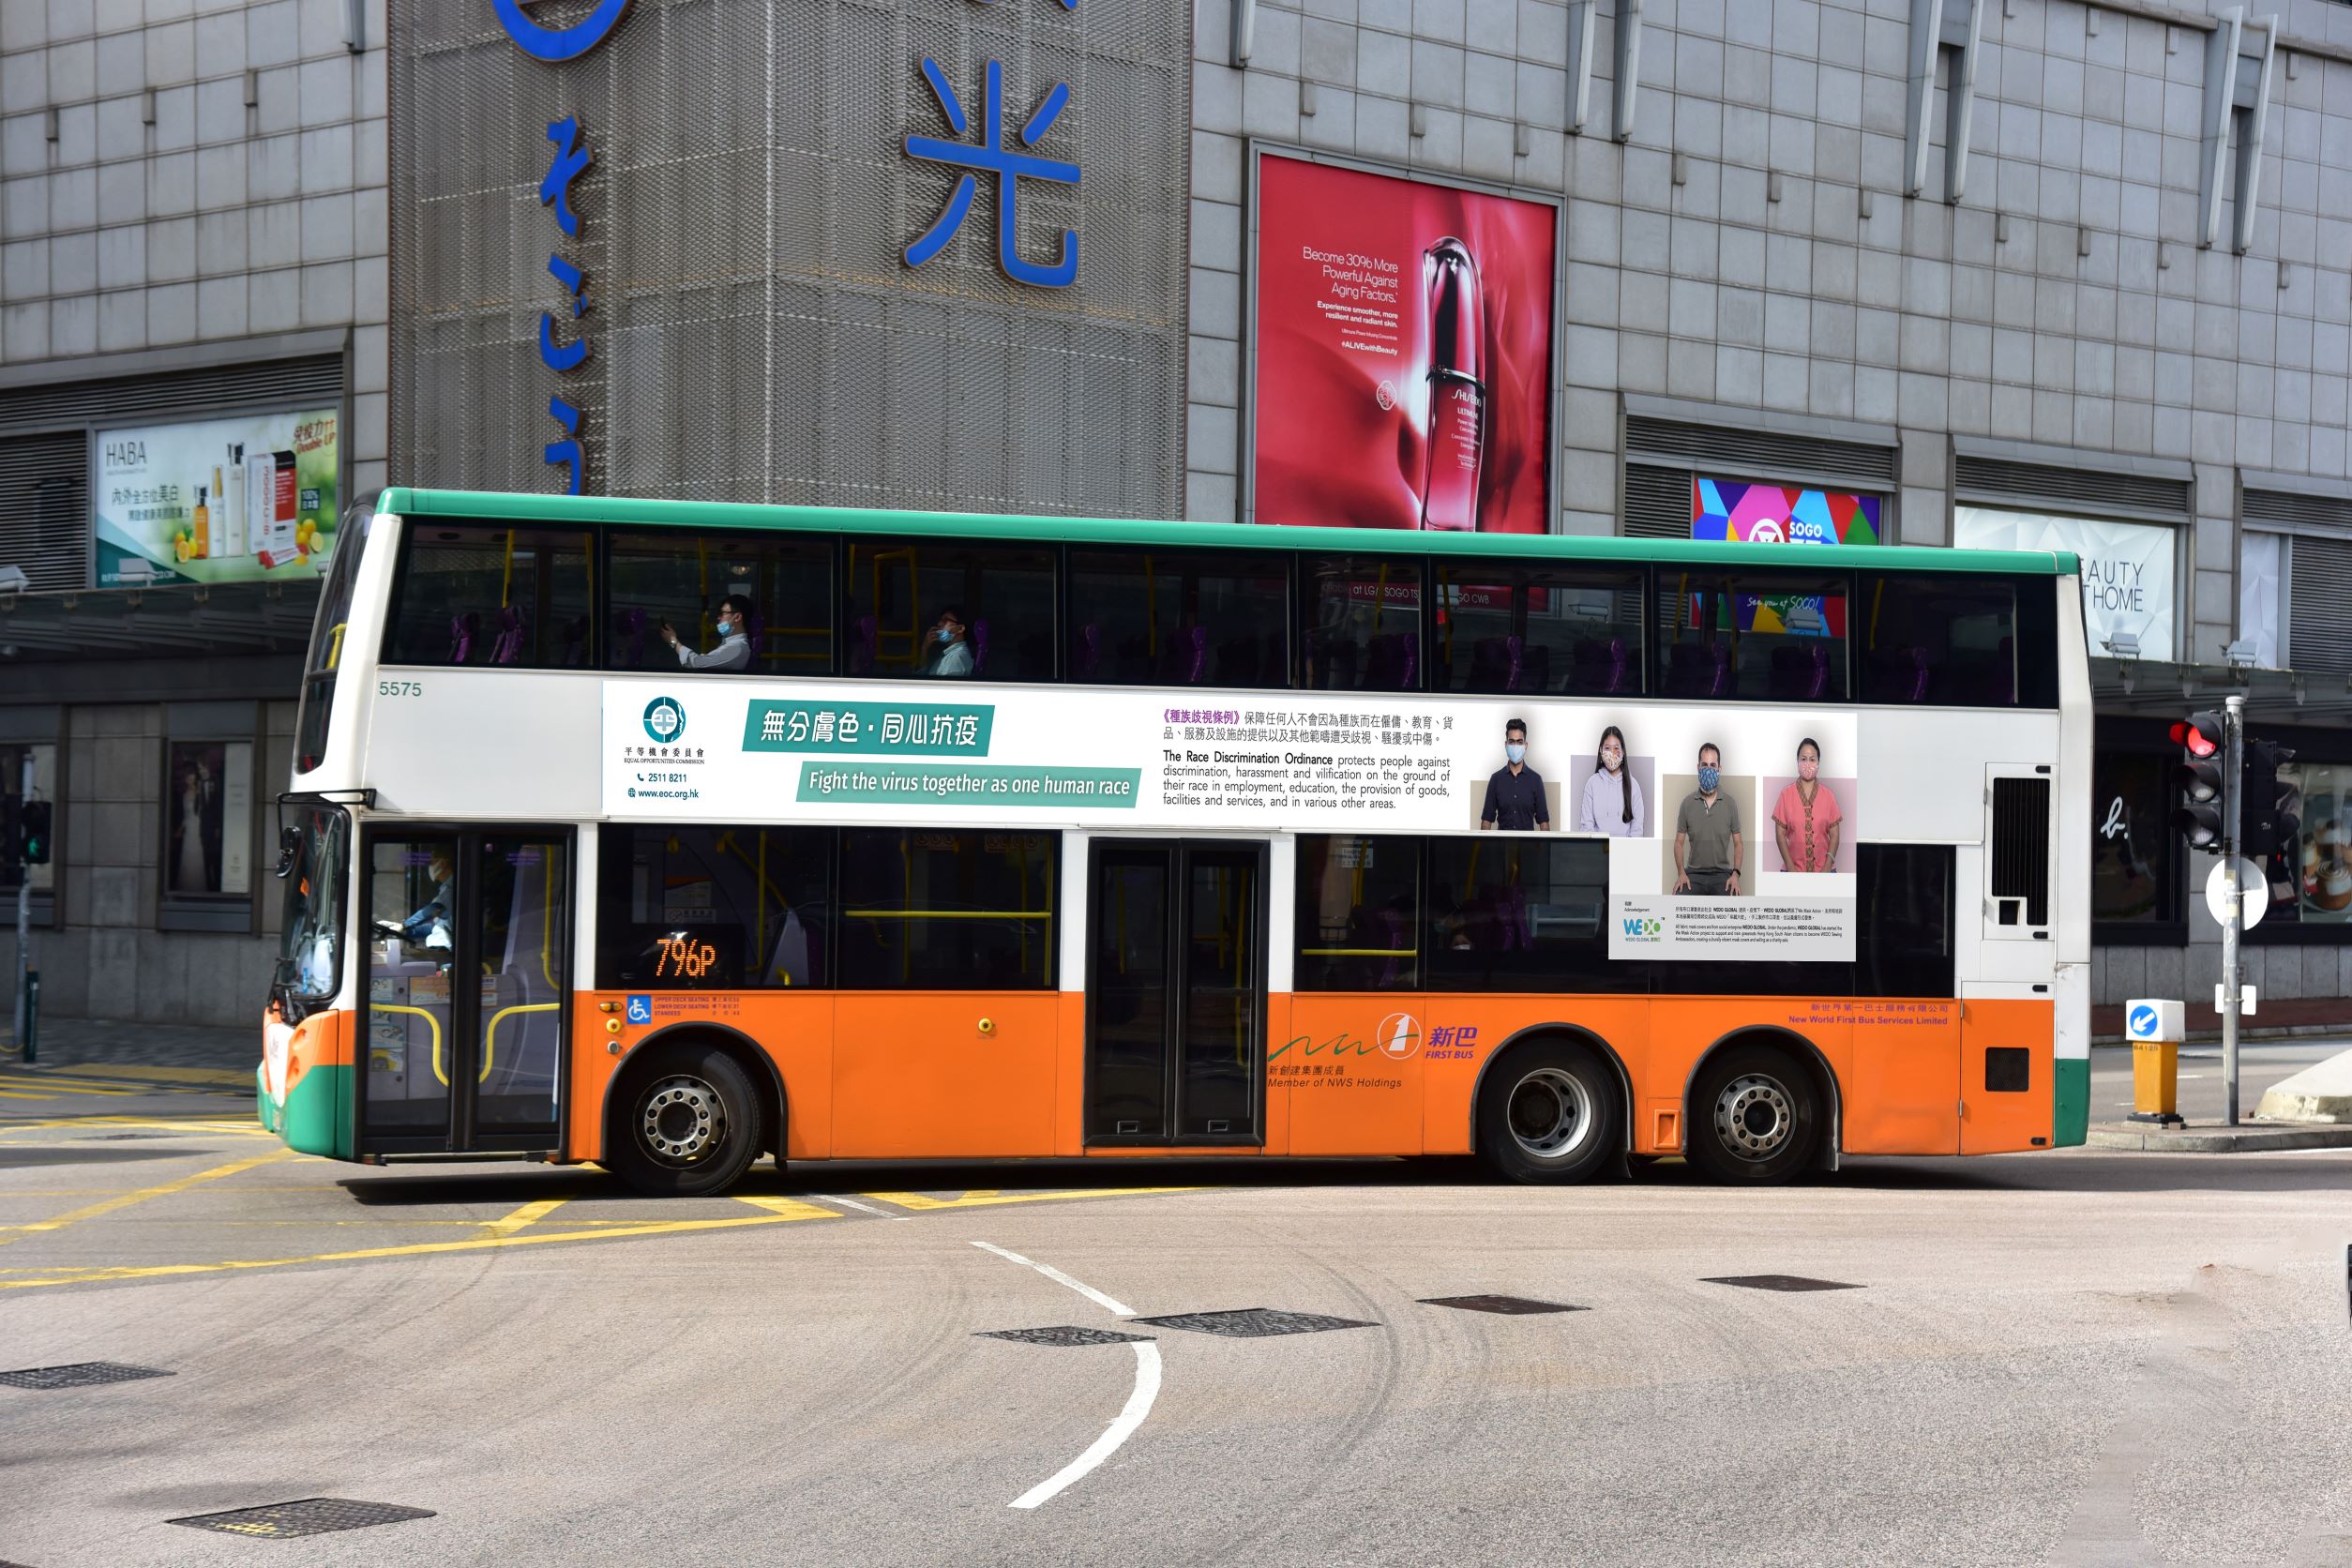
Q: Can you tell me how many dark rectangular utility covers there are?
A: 6